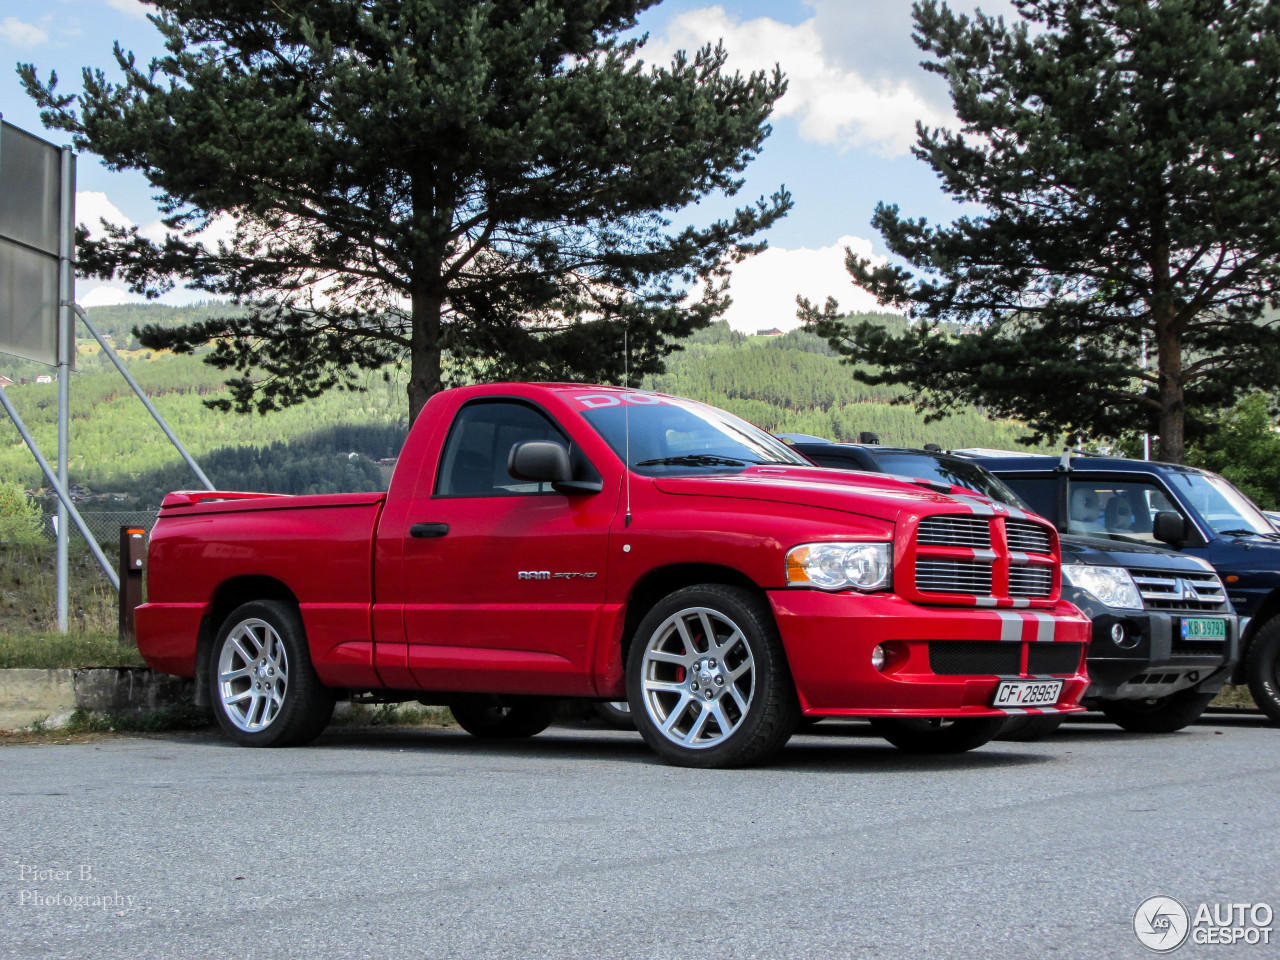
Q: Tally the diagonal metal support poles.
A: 2